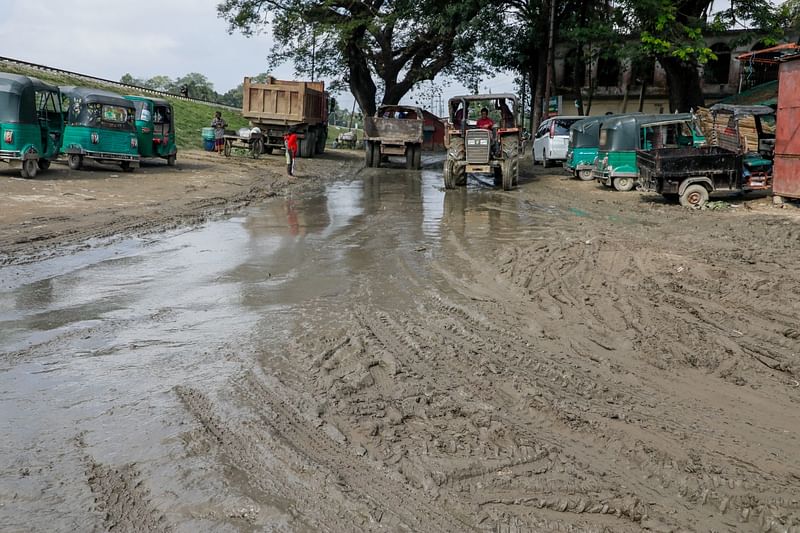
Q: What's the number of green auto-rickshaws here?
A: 5